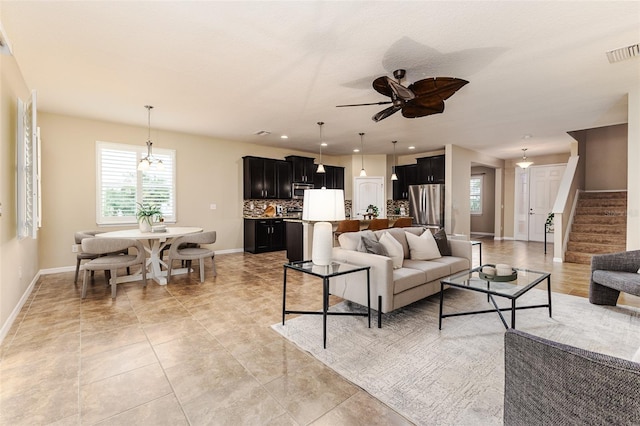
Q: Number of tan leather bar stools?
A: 3